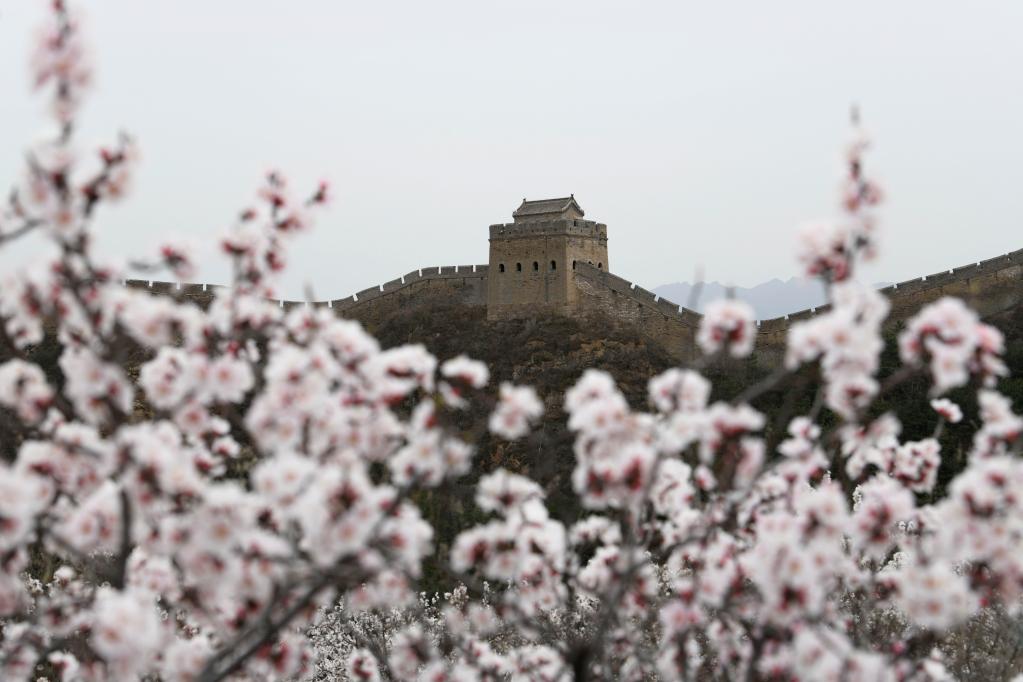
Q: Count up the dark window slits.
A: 7